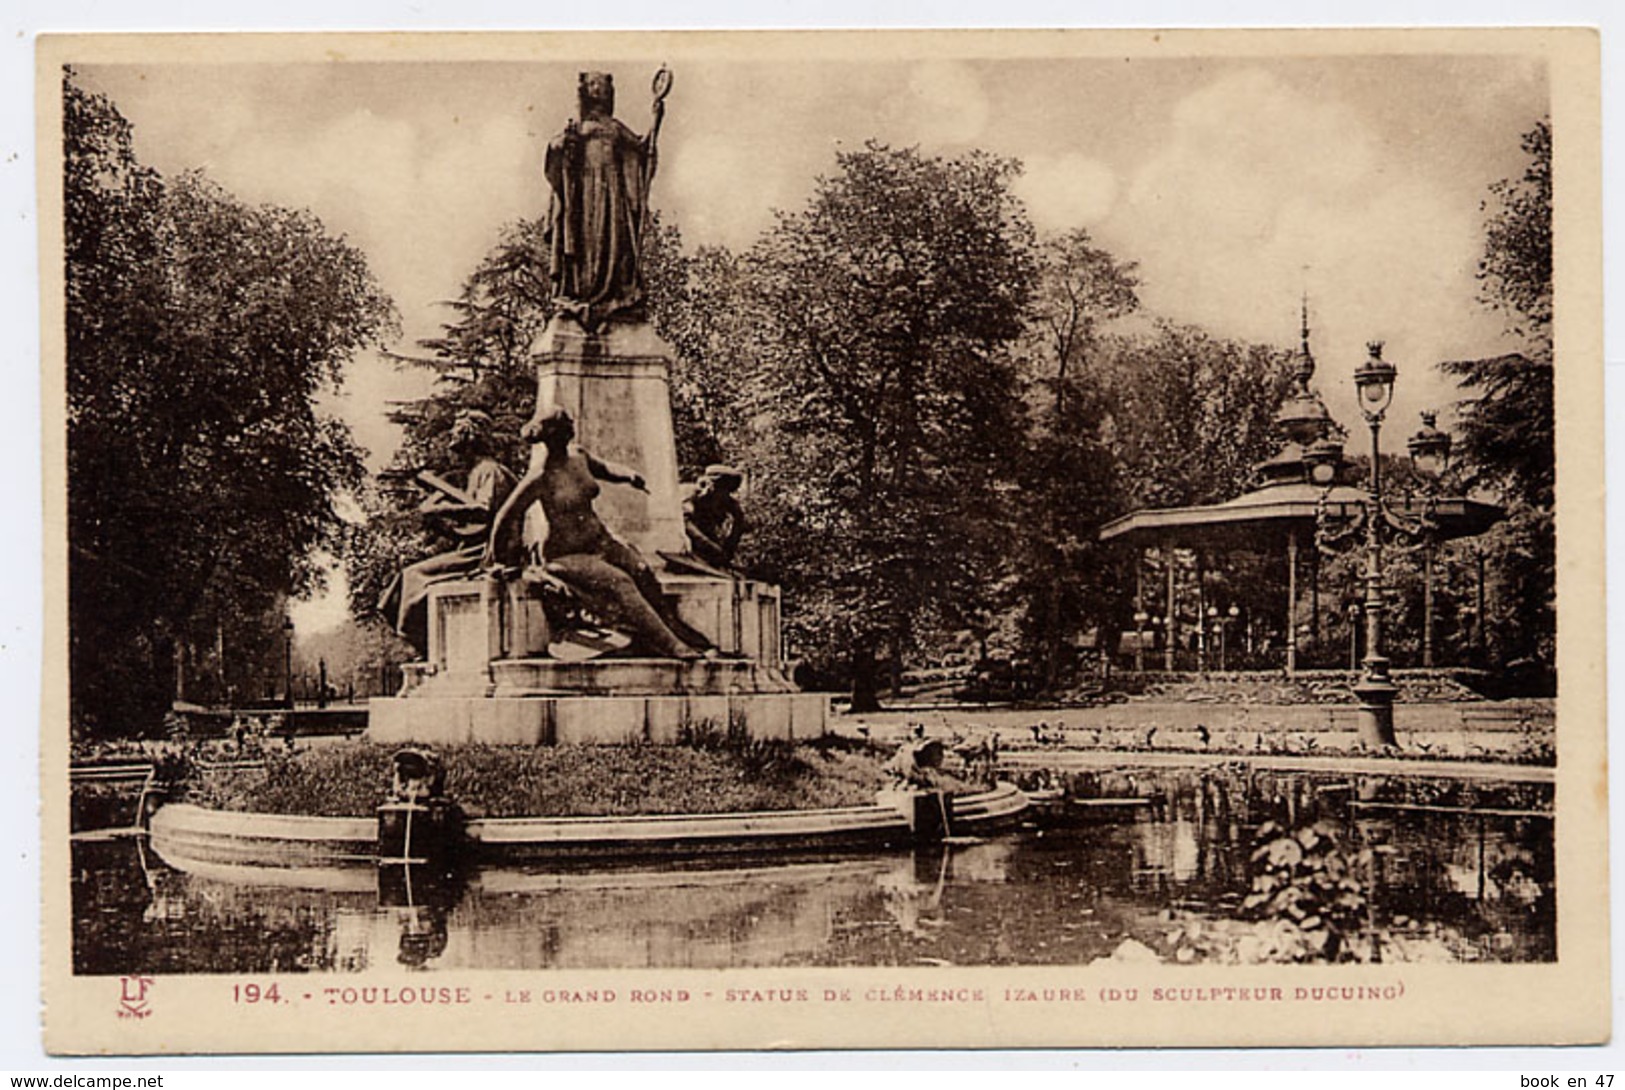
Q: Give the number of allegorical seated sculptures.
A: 3